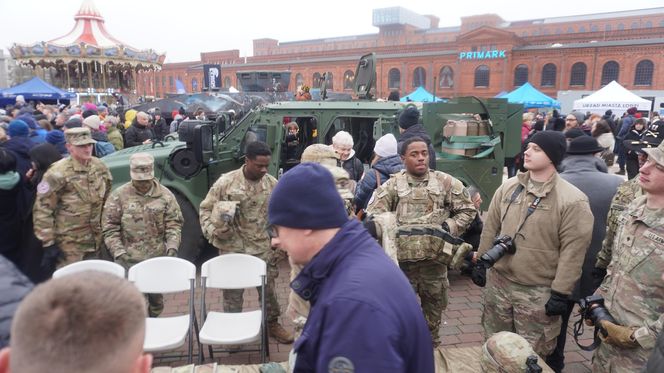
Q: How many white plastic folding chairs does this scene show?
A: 3